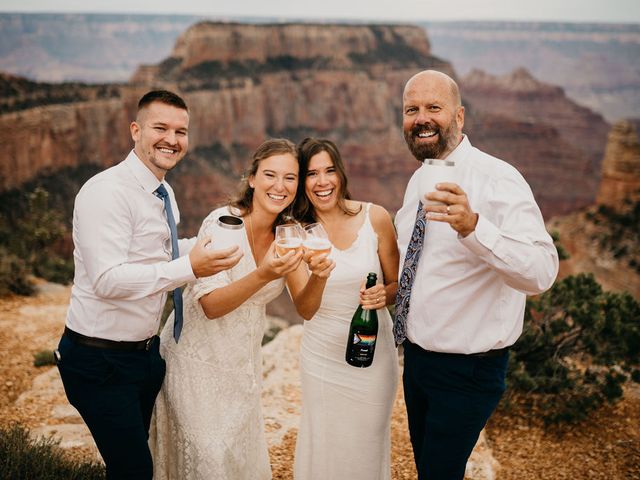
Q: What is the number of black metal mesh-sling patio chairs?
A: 0